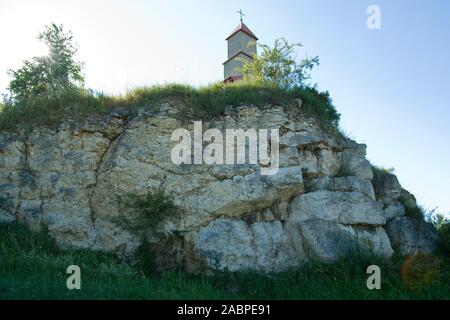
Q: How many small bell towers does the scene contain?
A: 1